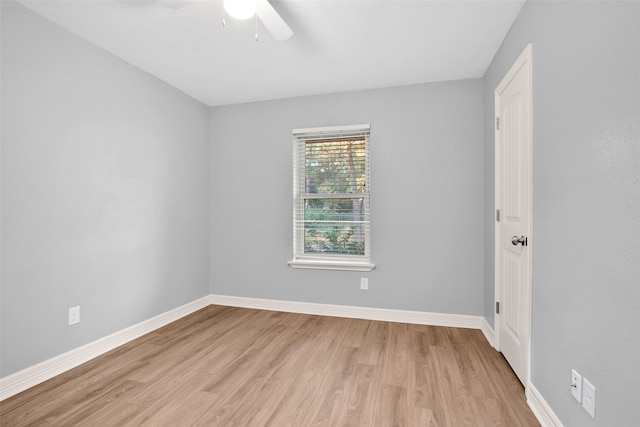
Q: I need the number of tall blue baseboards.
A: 0